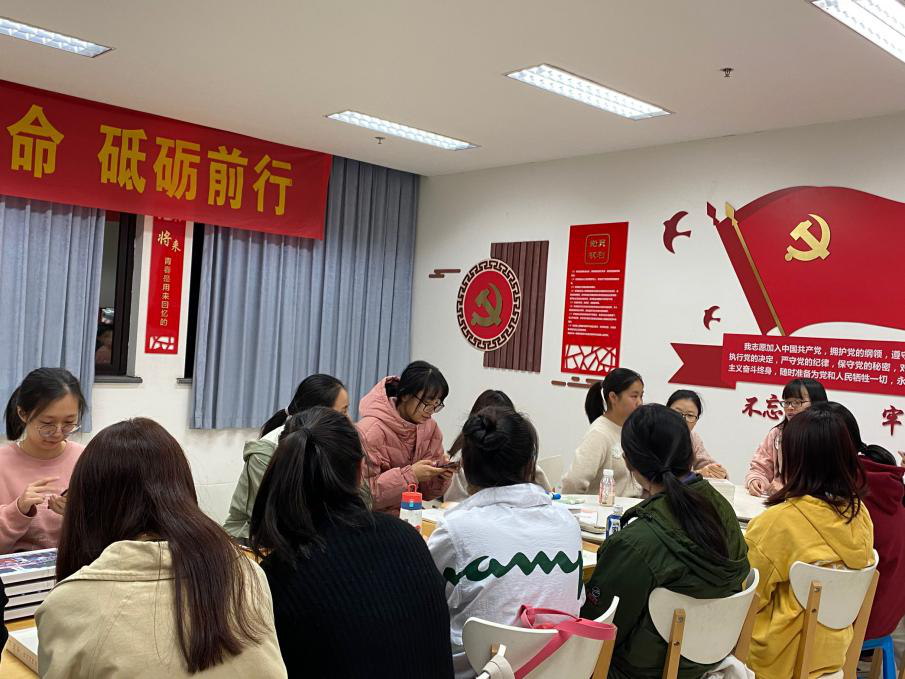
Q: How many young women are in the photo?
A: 13